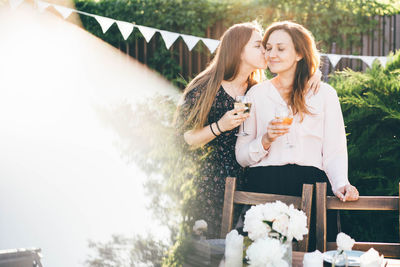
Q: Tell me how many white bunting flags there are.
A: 12